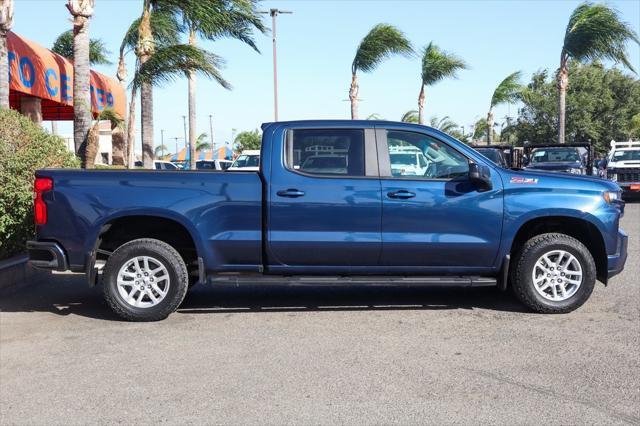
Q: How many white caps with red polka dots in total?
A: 0